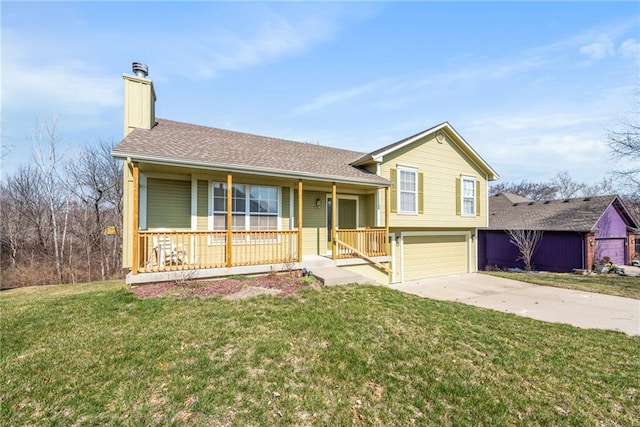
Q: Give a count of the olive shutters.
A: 4